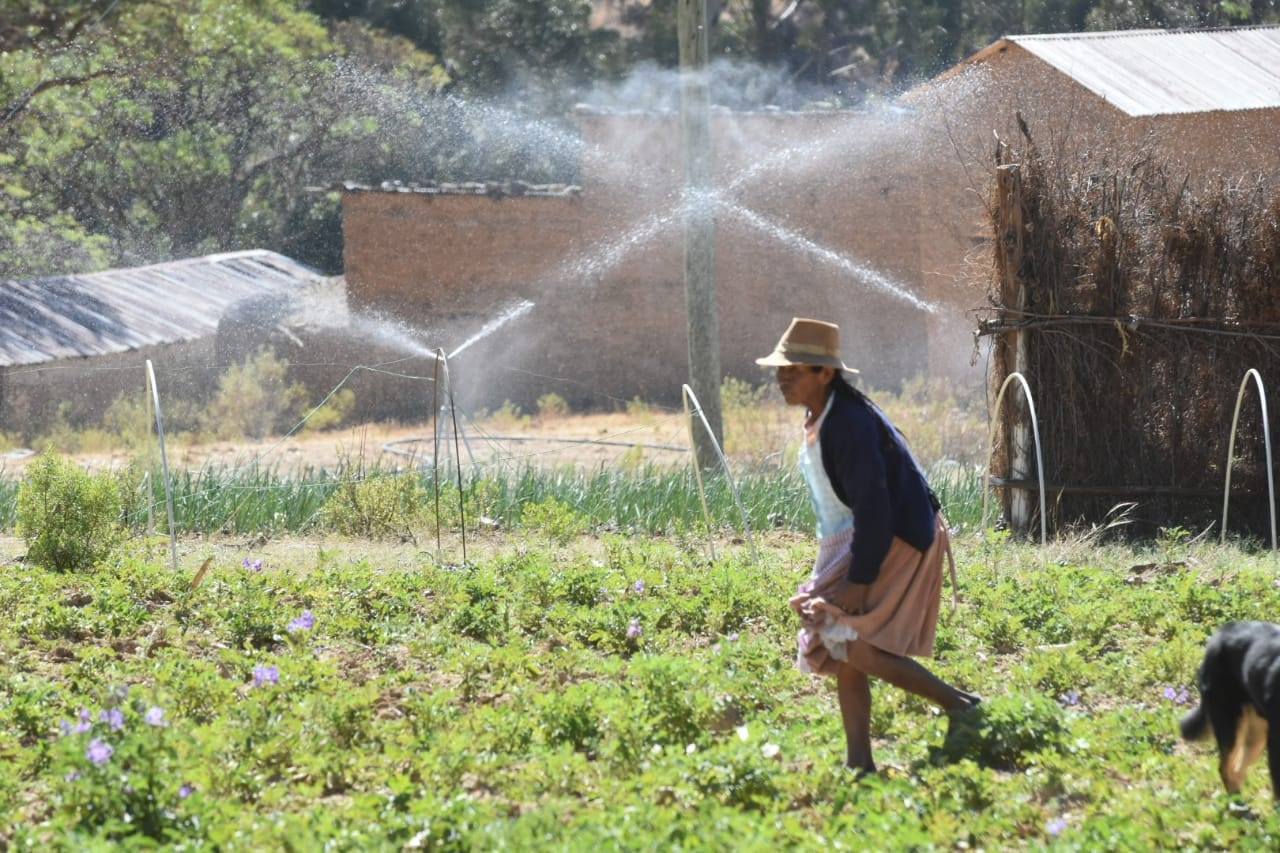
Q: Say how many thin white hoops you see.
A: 4